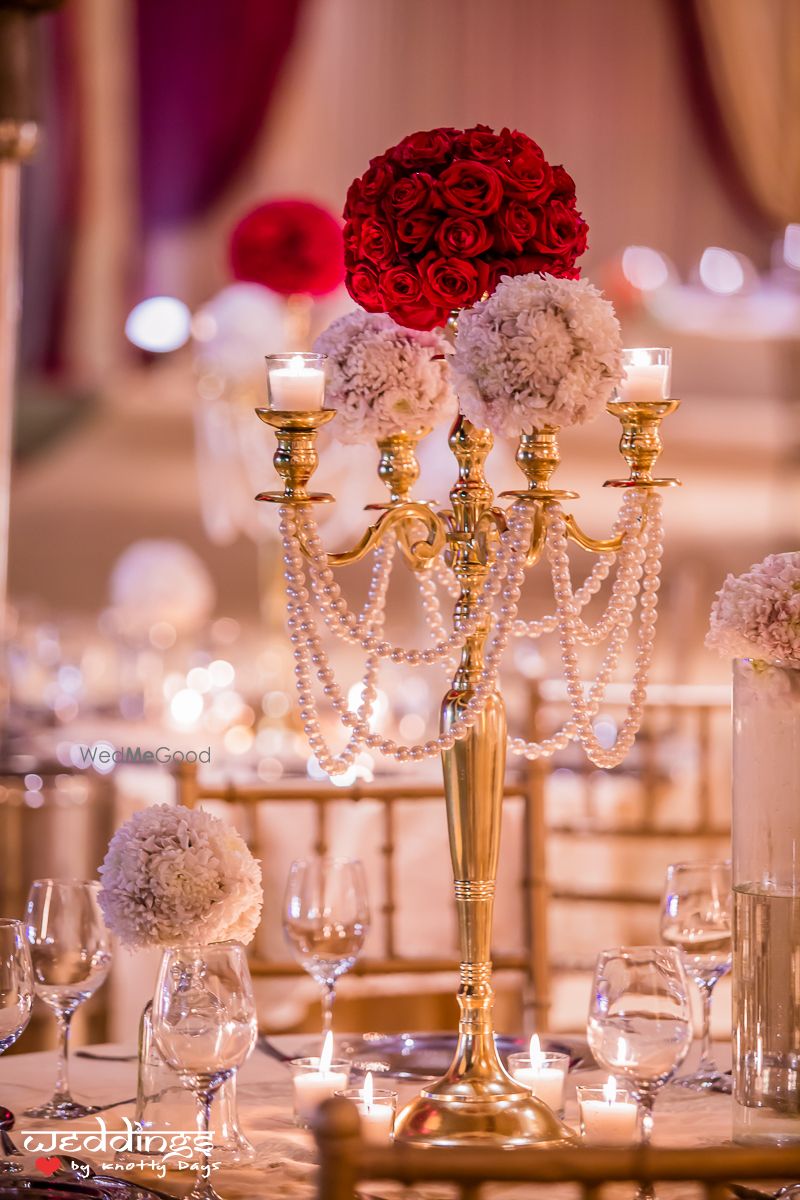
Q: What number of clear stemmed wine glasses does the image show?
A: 6